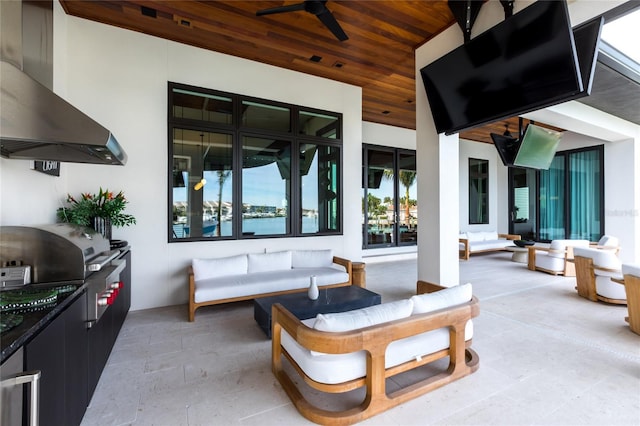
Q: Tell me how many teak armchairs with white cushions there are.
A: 4